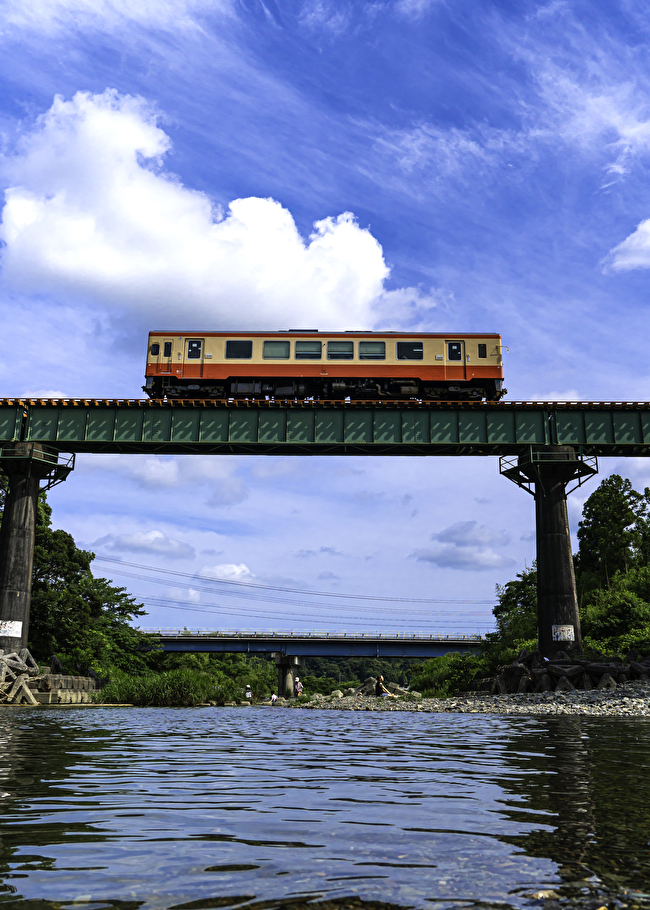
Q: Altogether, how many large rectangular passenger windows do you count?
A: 6